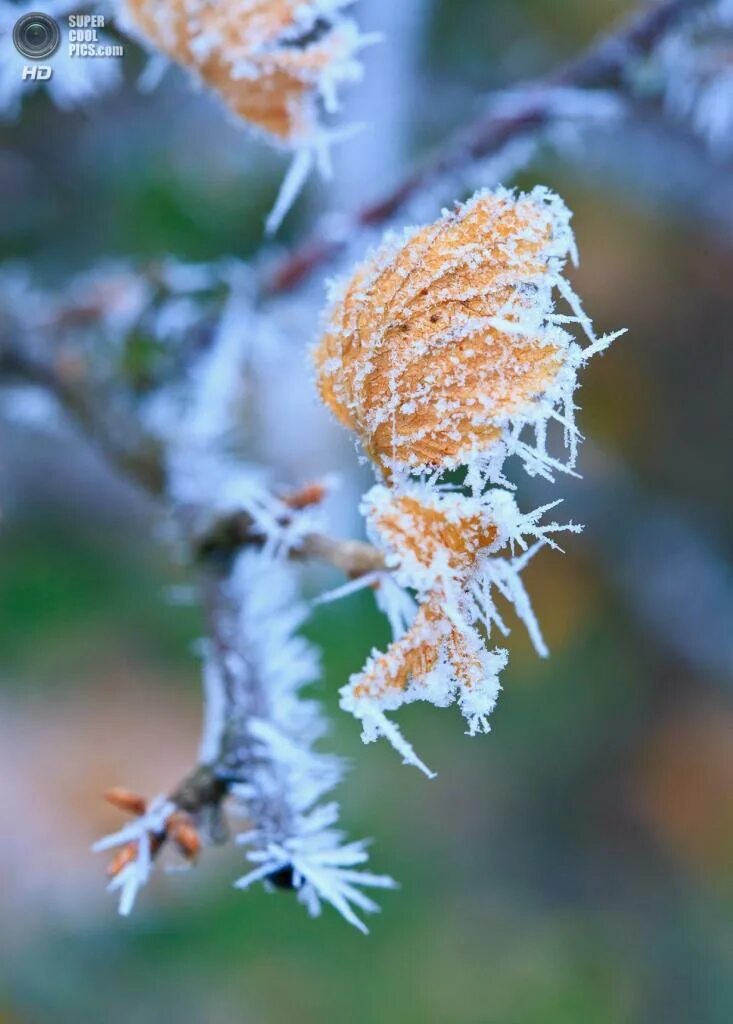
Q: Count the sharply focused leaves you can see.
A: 3